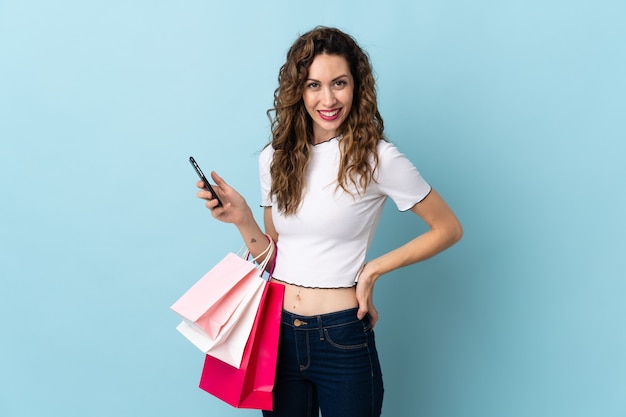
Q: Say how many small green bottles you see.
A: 0